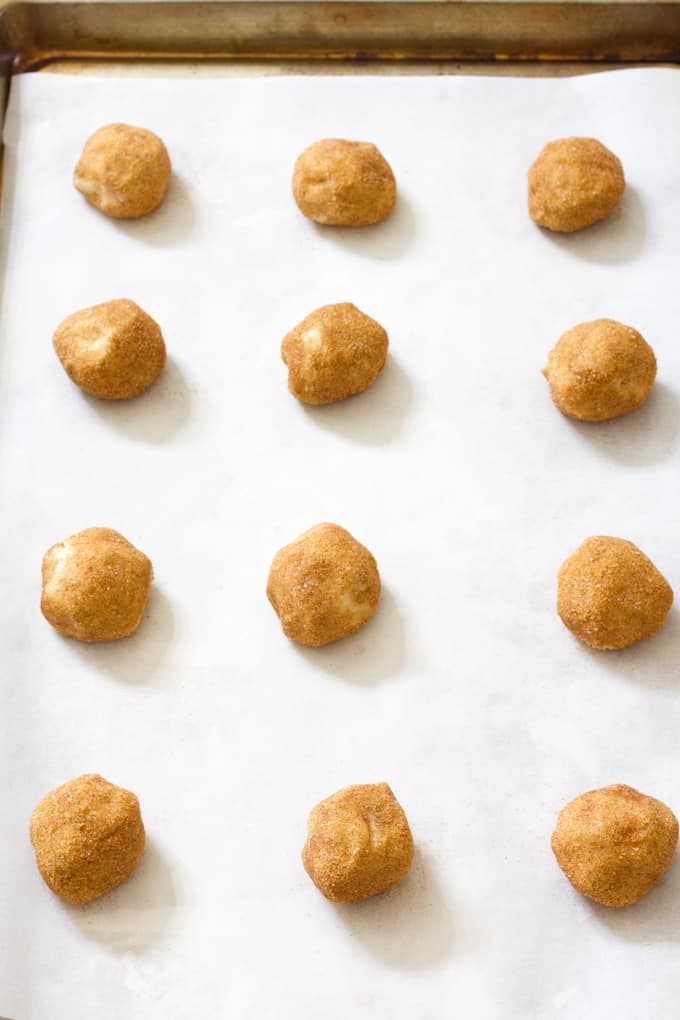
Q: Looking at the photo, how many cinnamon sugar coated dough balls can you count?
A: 12